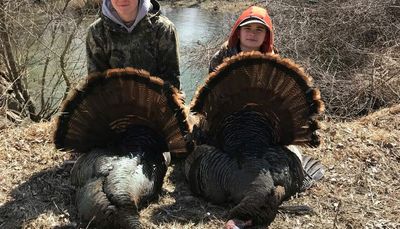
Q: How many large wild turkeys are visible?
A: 2